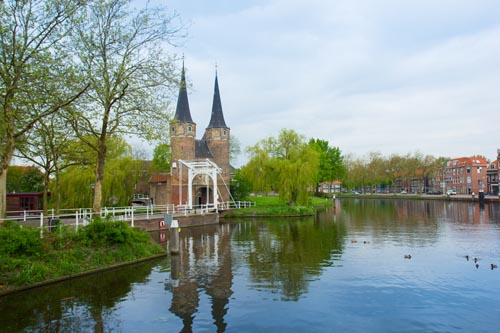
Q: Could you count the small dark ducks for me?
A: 7